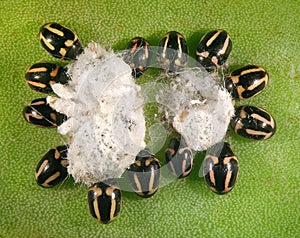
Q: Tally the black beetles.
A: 13